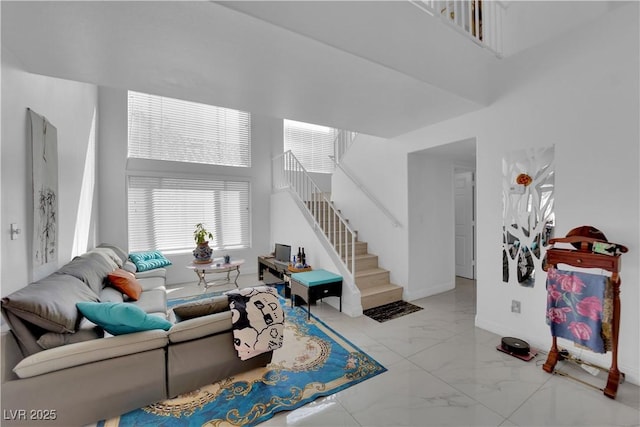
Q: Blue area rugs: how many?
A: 1